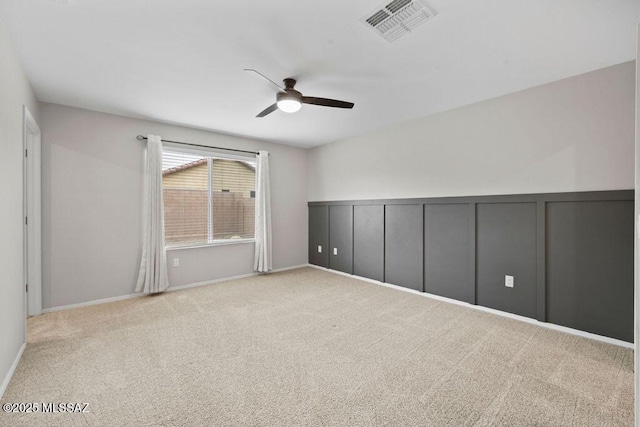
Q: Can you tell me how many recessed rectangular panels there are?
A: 7